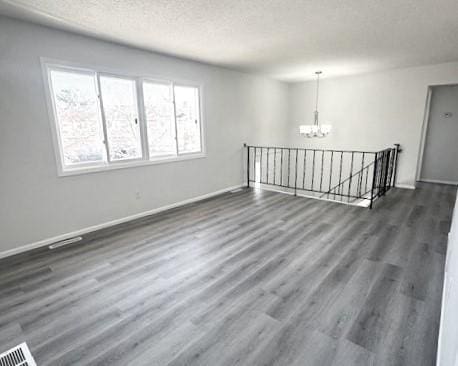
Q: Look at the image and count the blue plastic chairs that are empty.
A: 0